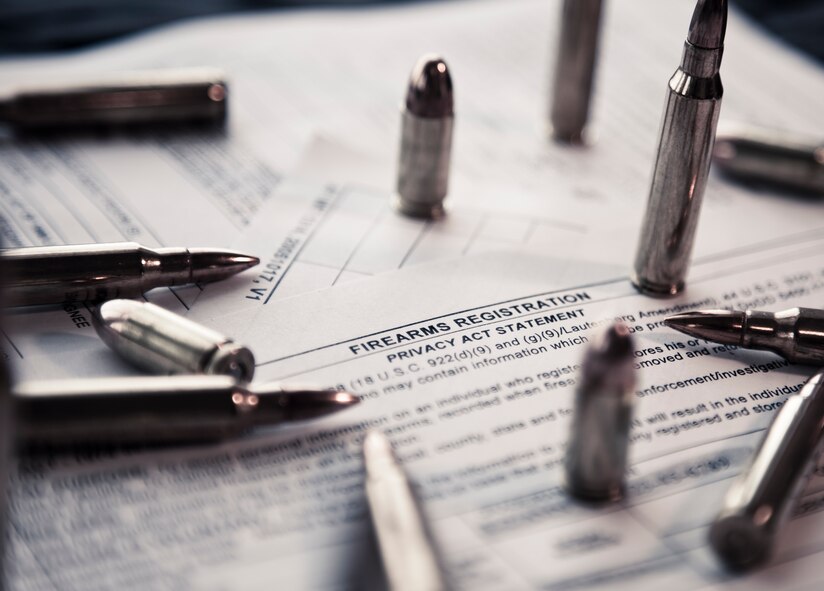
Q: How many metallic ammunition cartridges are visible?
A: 12